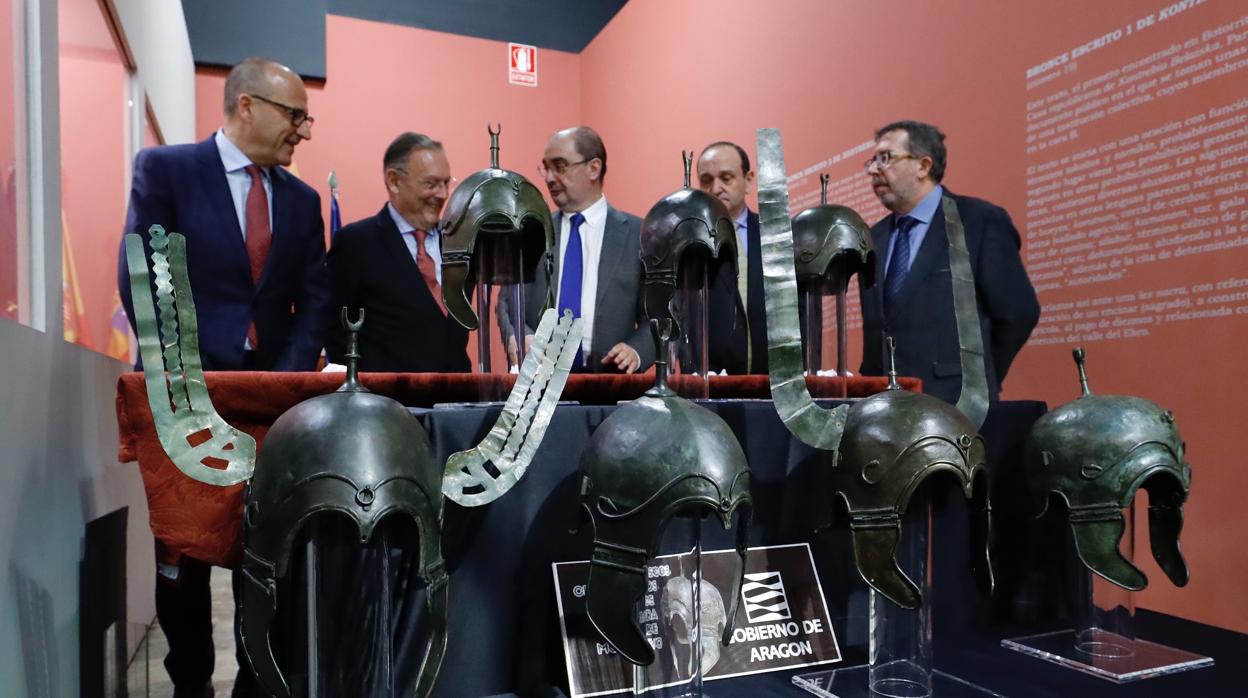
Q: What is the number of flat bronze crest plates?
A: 4